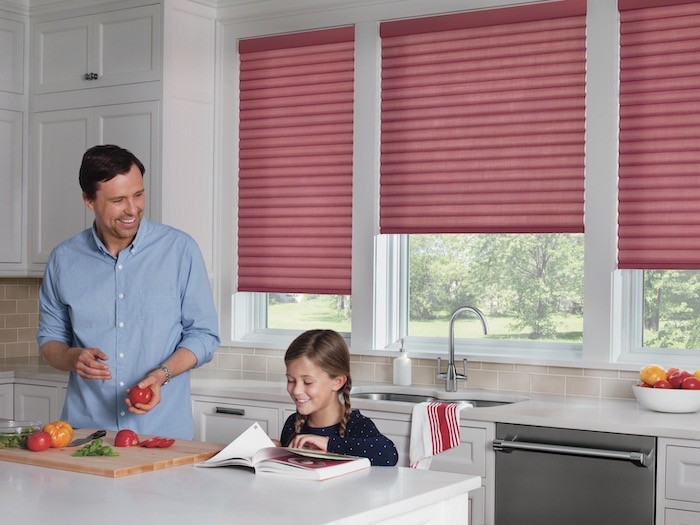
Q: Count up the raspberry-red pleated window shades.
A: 3